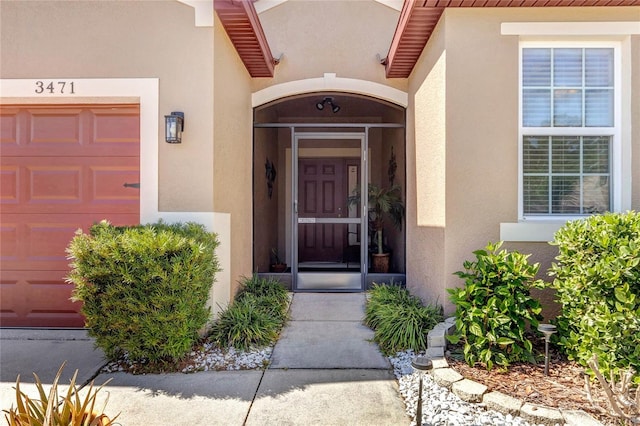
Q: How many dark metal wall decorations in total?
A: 2